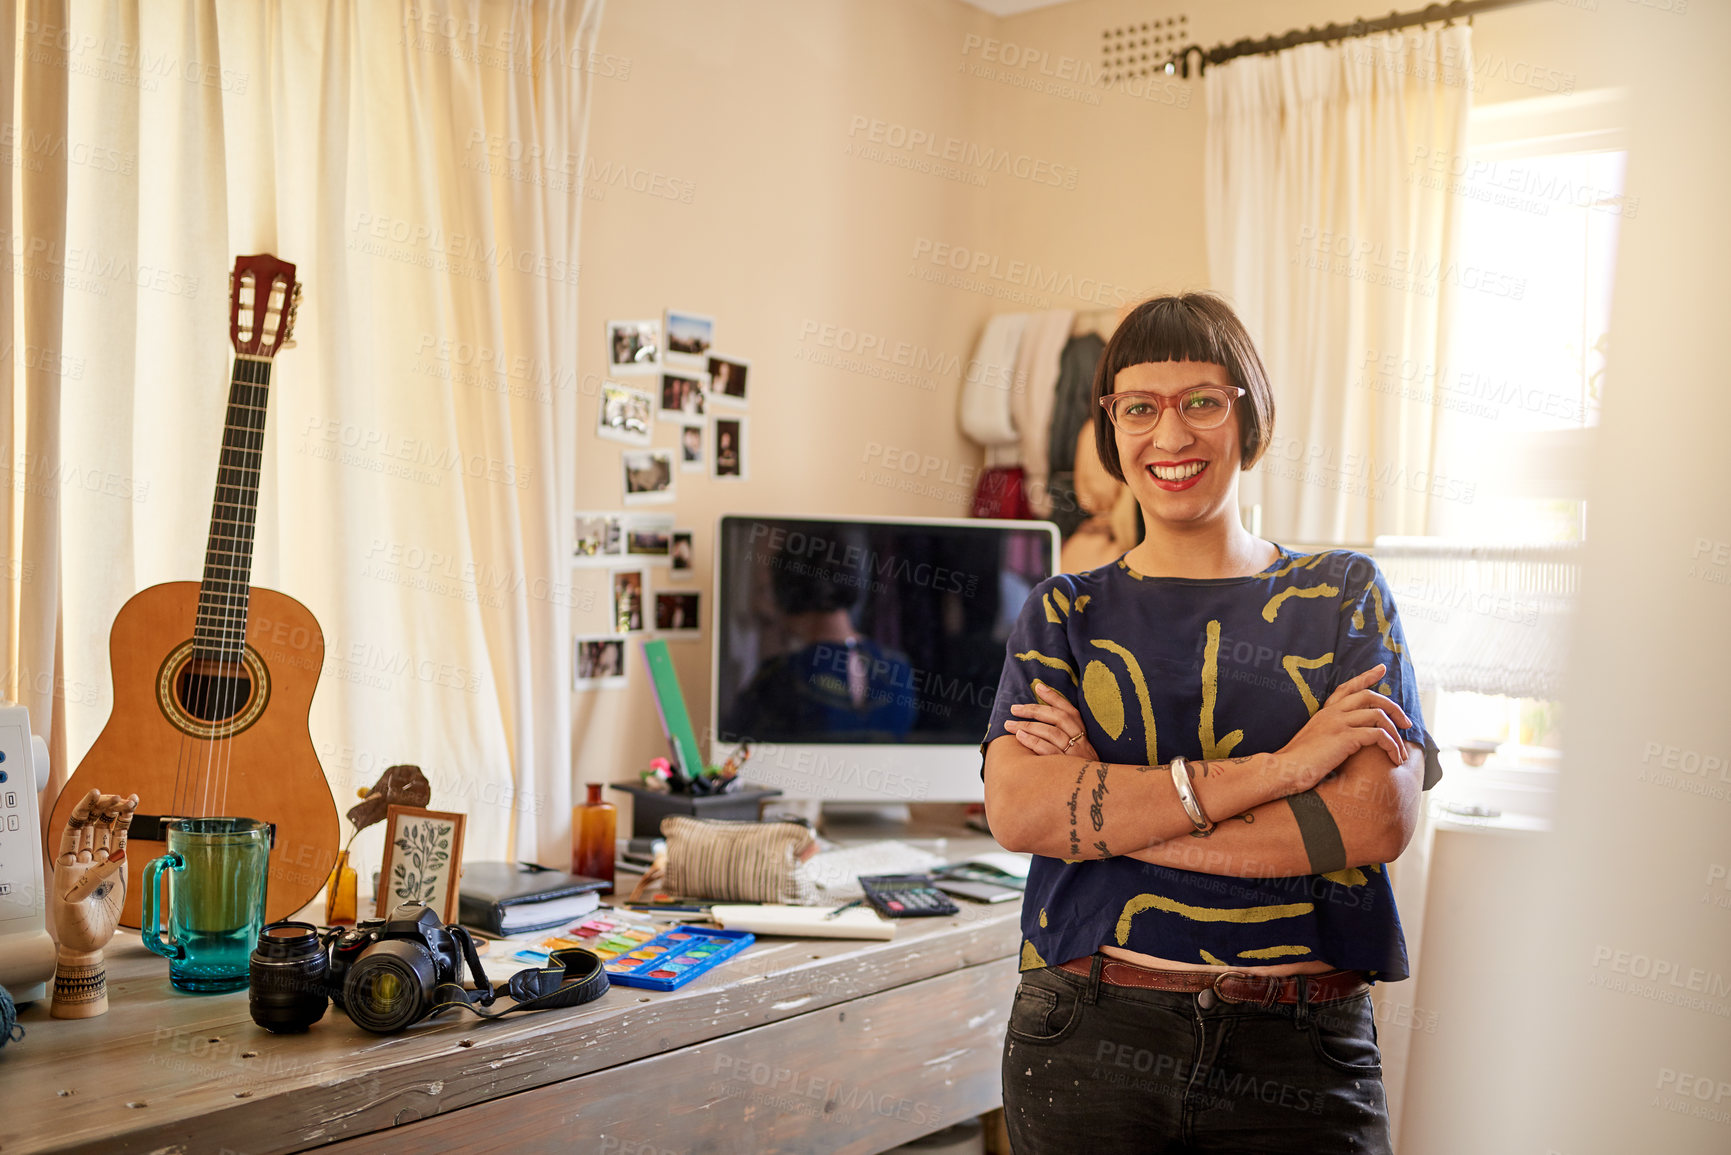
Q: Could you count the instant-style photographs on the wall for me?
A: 14